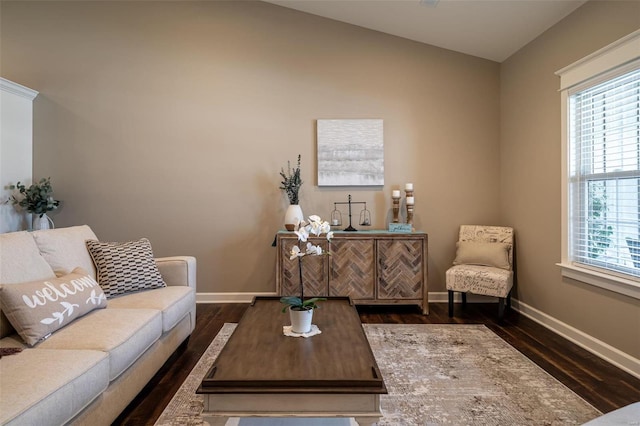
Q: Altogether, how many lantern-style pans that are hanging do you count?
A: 2